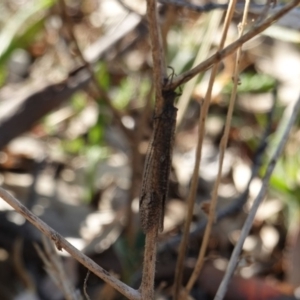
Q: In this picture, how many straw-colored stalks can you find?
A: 2